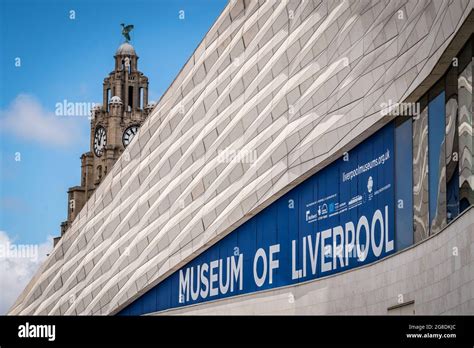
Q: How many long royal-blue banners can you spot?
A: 1